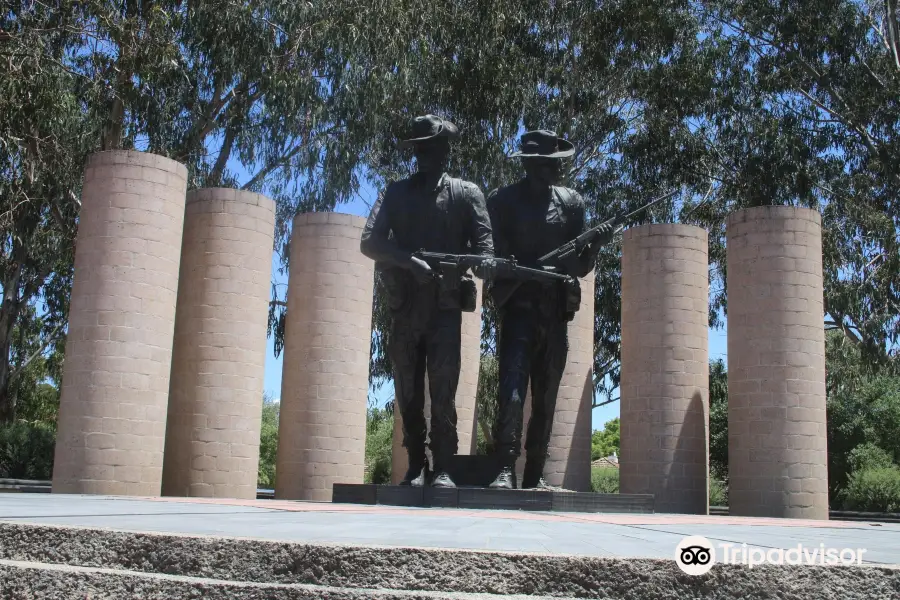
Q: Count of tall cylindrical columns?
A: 7